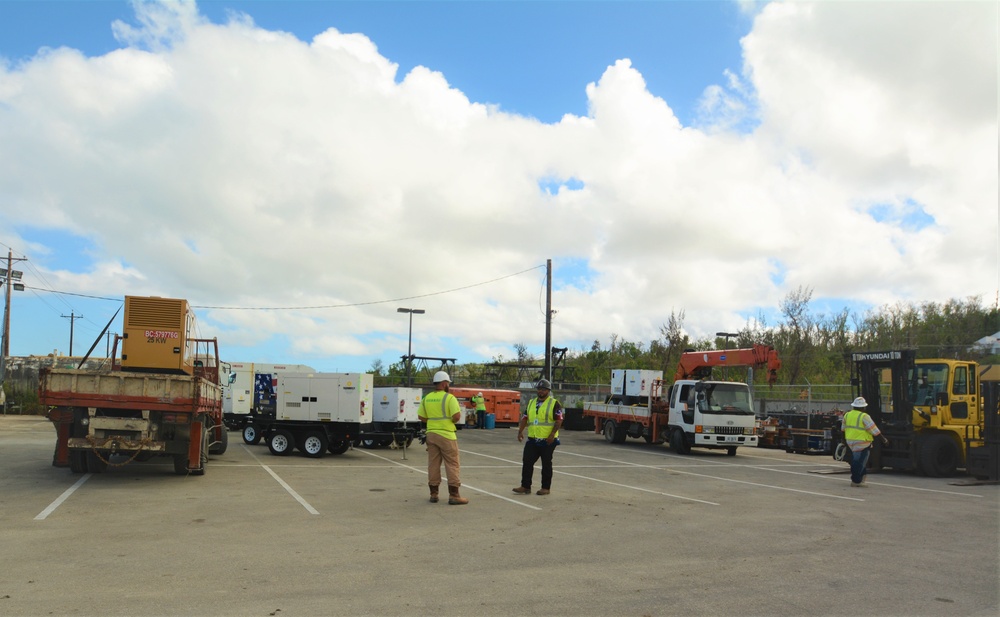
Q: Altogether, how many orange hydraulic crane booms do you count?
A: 1